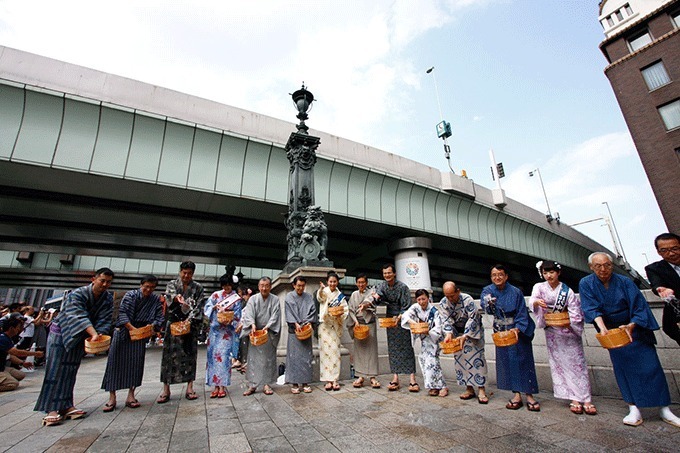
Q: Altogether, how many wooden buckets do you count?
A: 14